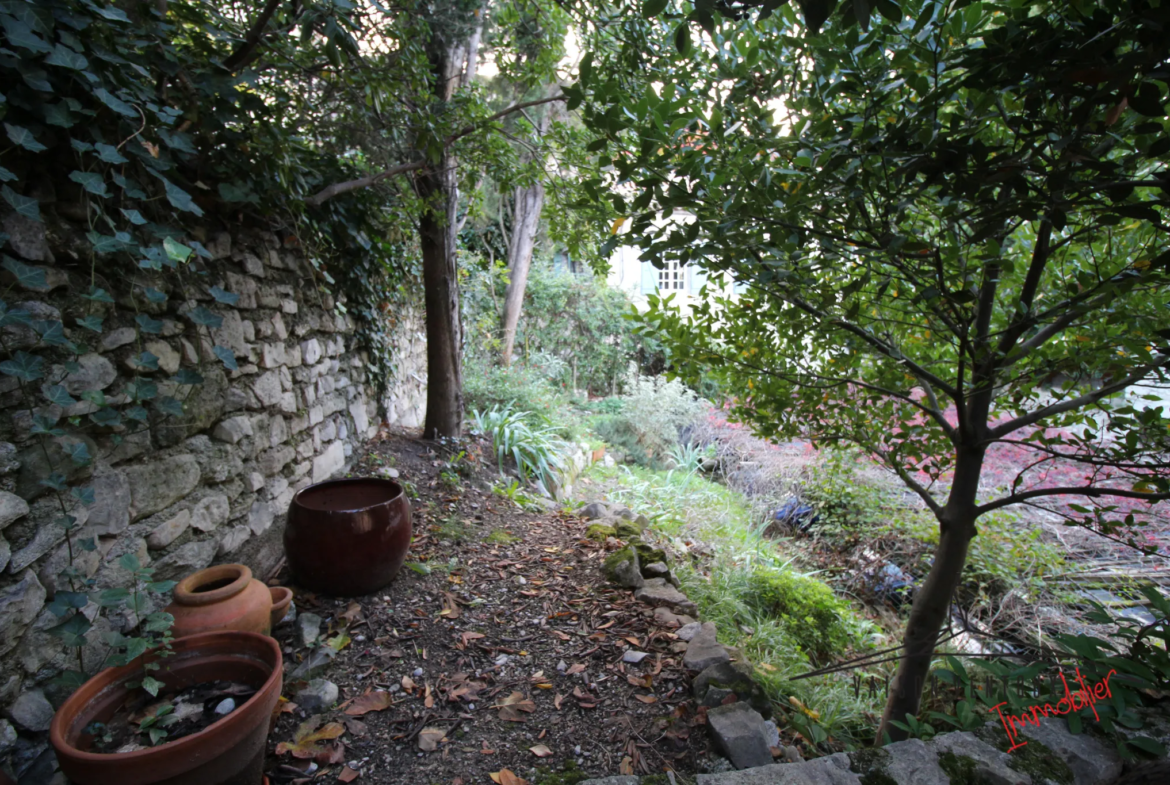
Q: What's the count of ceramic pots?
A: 4